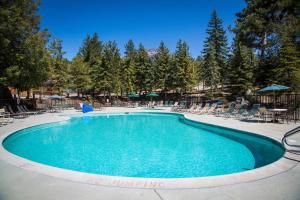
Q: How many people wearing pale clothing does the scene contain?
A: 0